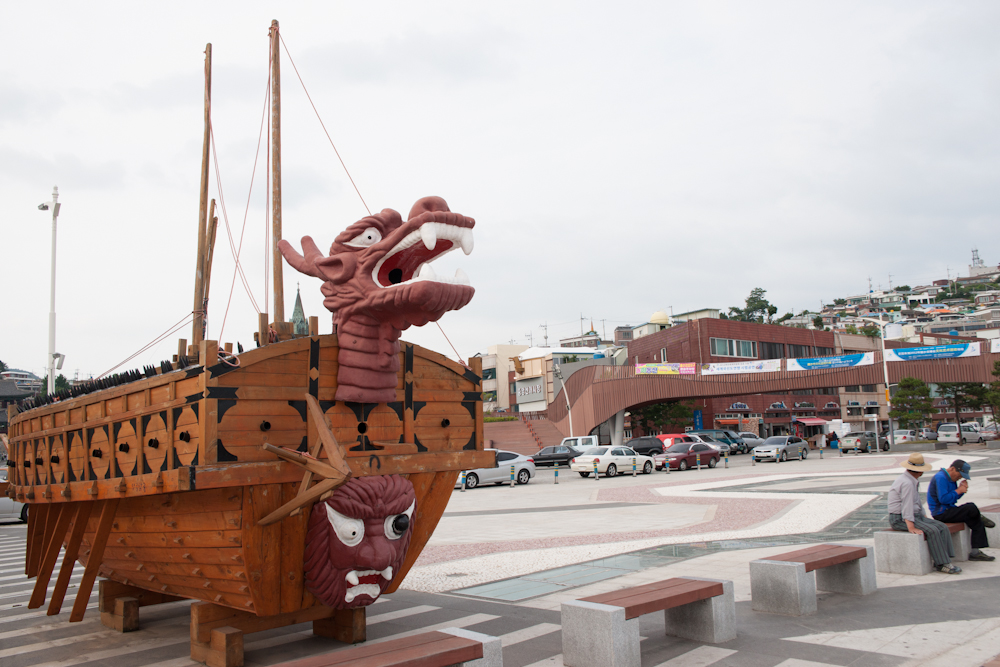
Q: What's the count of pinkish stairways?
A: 1